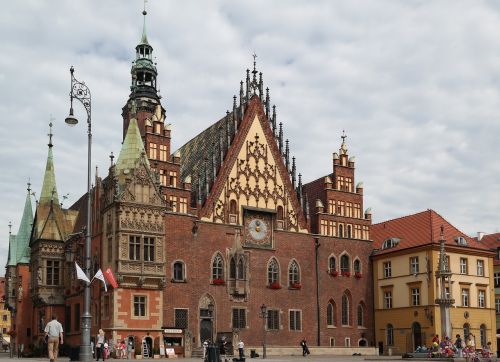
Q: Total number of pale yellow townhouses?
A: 1